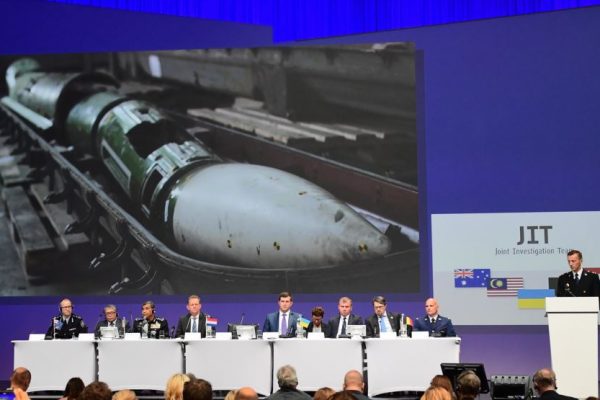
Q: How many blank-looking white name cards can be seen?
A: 9